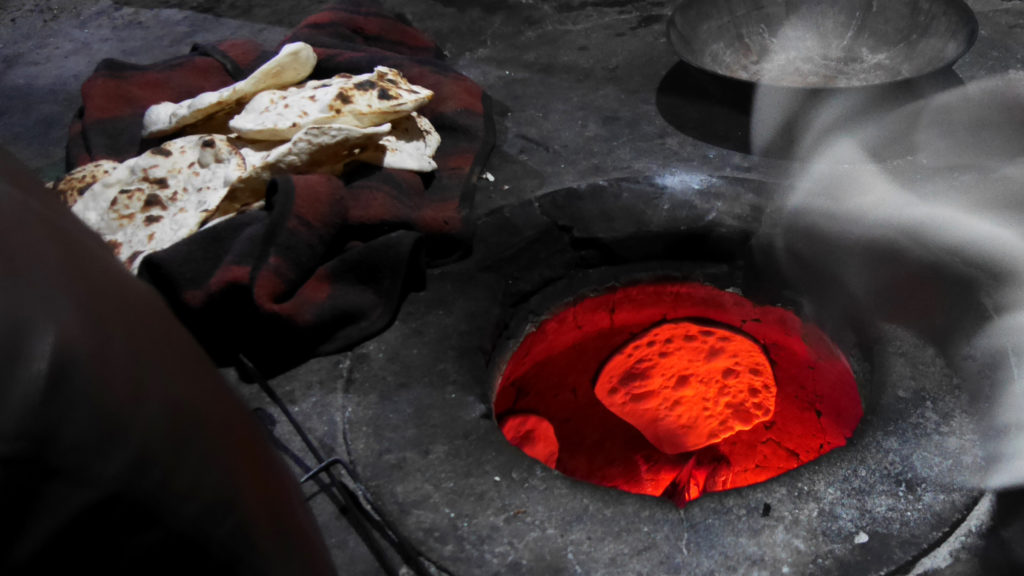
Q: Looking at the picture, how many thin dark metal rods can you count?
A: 2